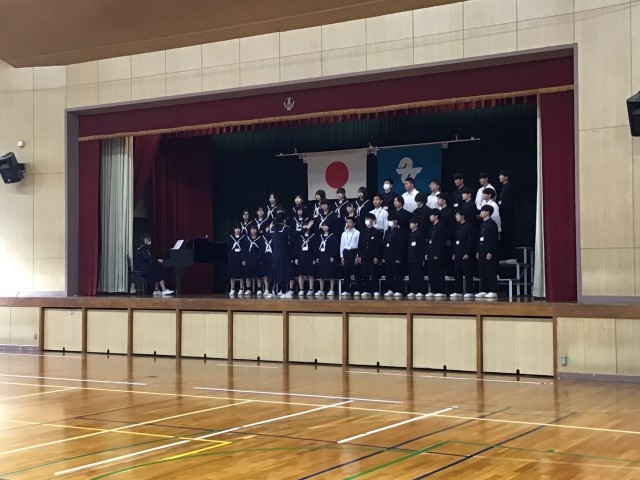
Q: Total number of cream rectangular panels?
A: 9